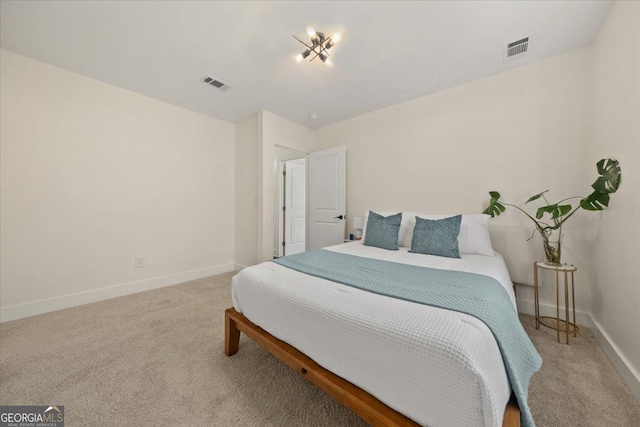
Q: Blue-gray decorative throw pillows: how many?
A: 2